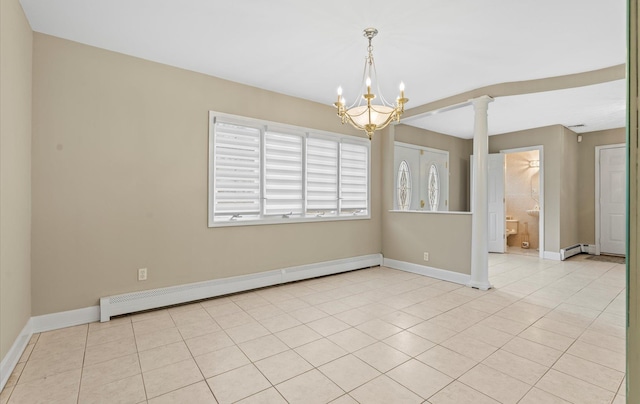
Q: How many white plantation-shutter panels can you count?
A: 4